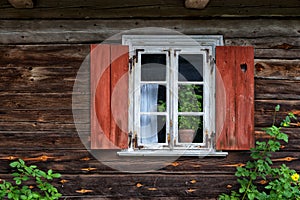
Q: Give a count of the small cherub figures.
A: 0